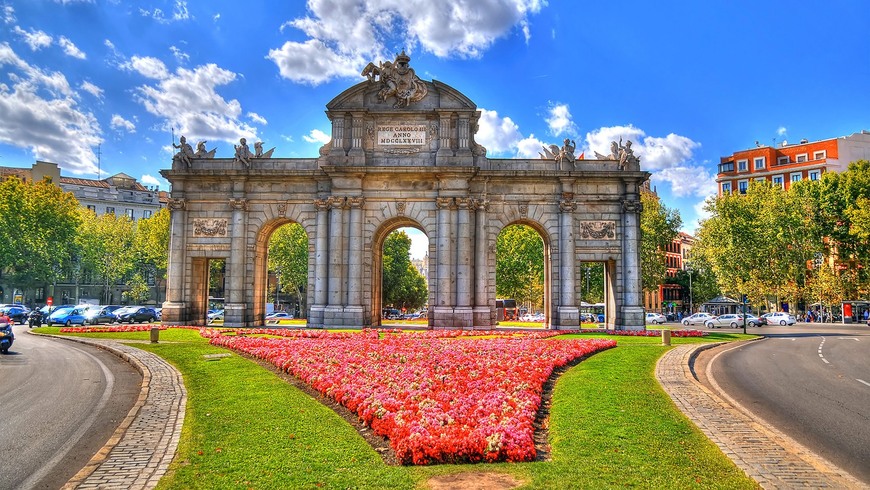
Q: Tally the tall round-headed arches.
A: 3